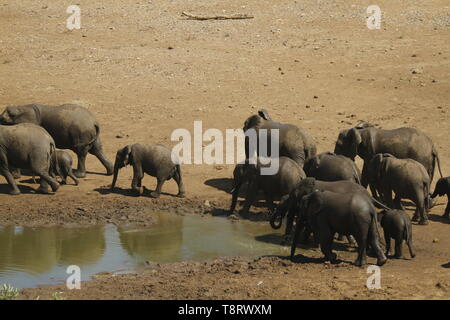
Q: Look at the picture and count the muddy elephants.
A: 13